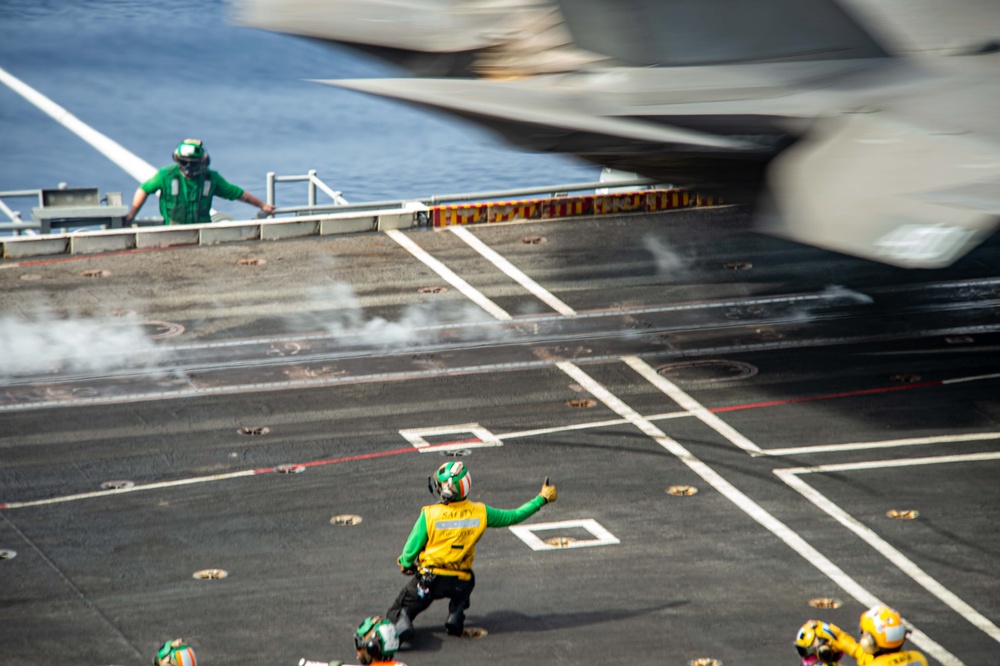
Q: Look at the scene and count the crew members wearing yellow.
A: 3